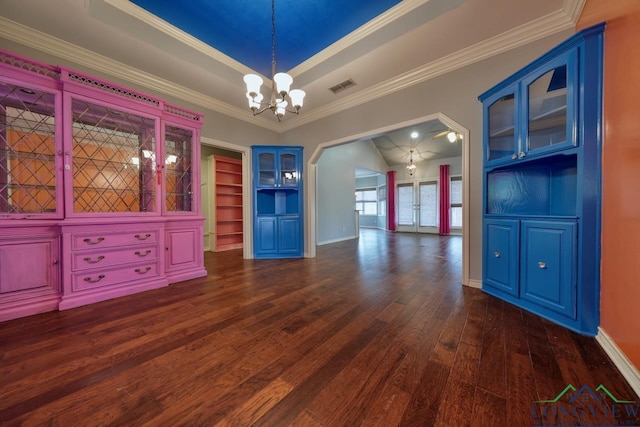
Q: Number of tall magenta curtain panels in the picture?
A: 2